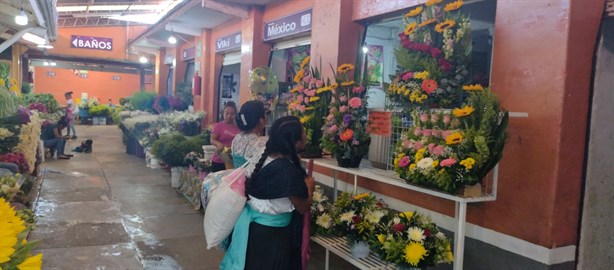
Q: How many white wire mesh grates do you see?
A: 1